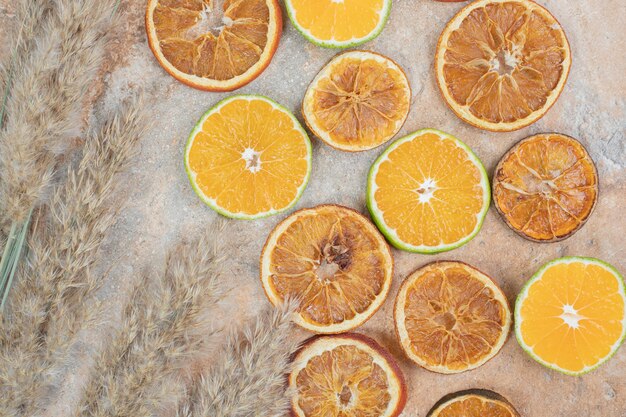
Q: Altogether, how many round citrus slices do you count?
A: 12